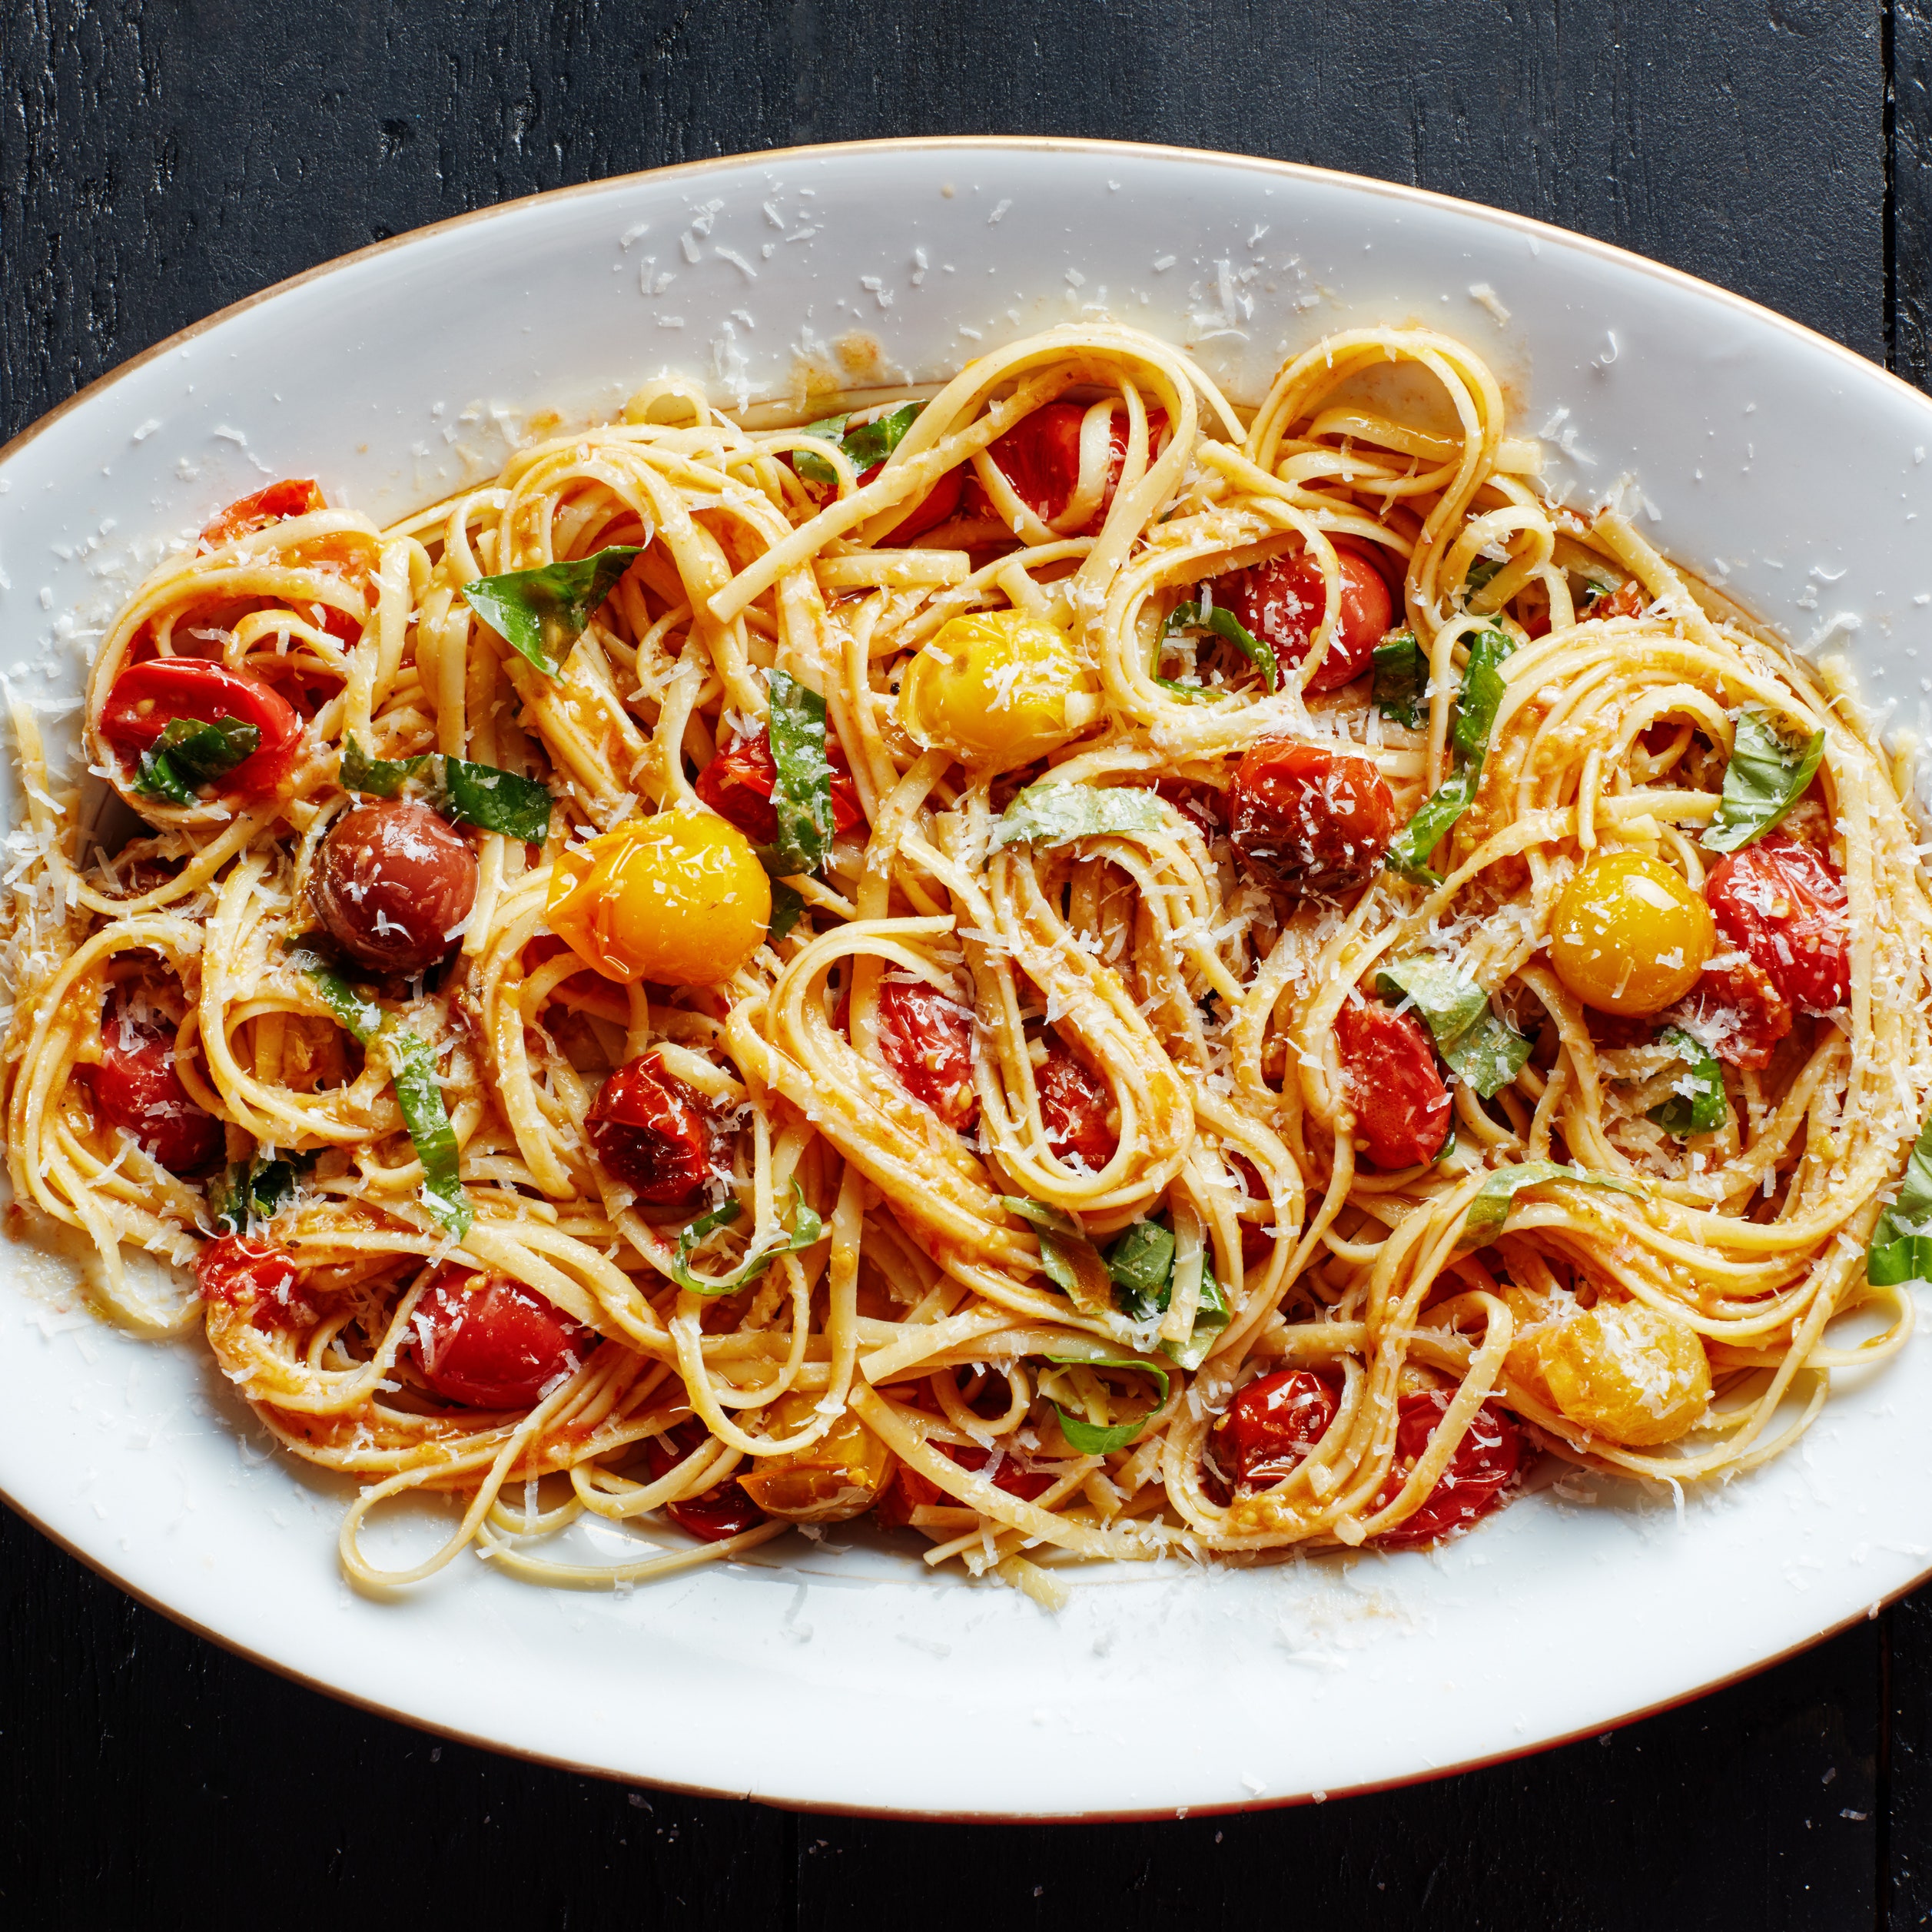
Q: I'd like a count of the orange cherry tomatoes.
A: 5